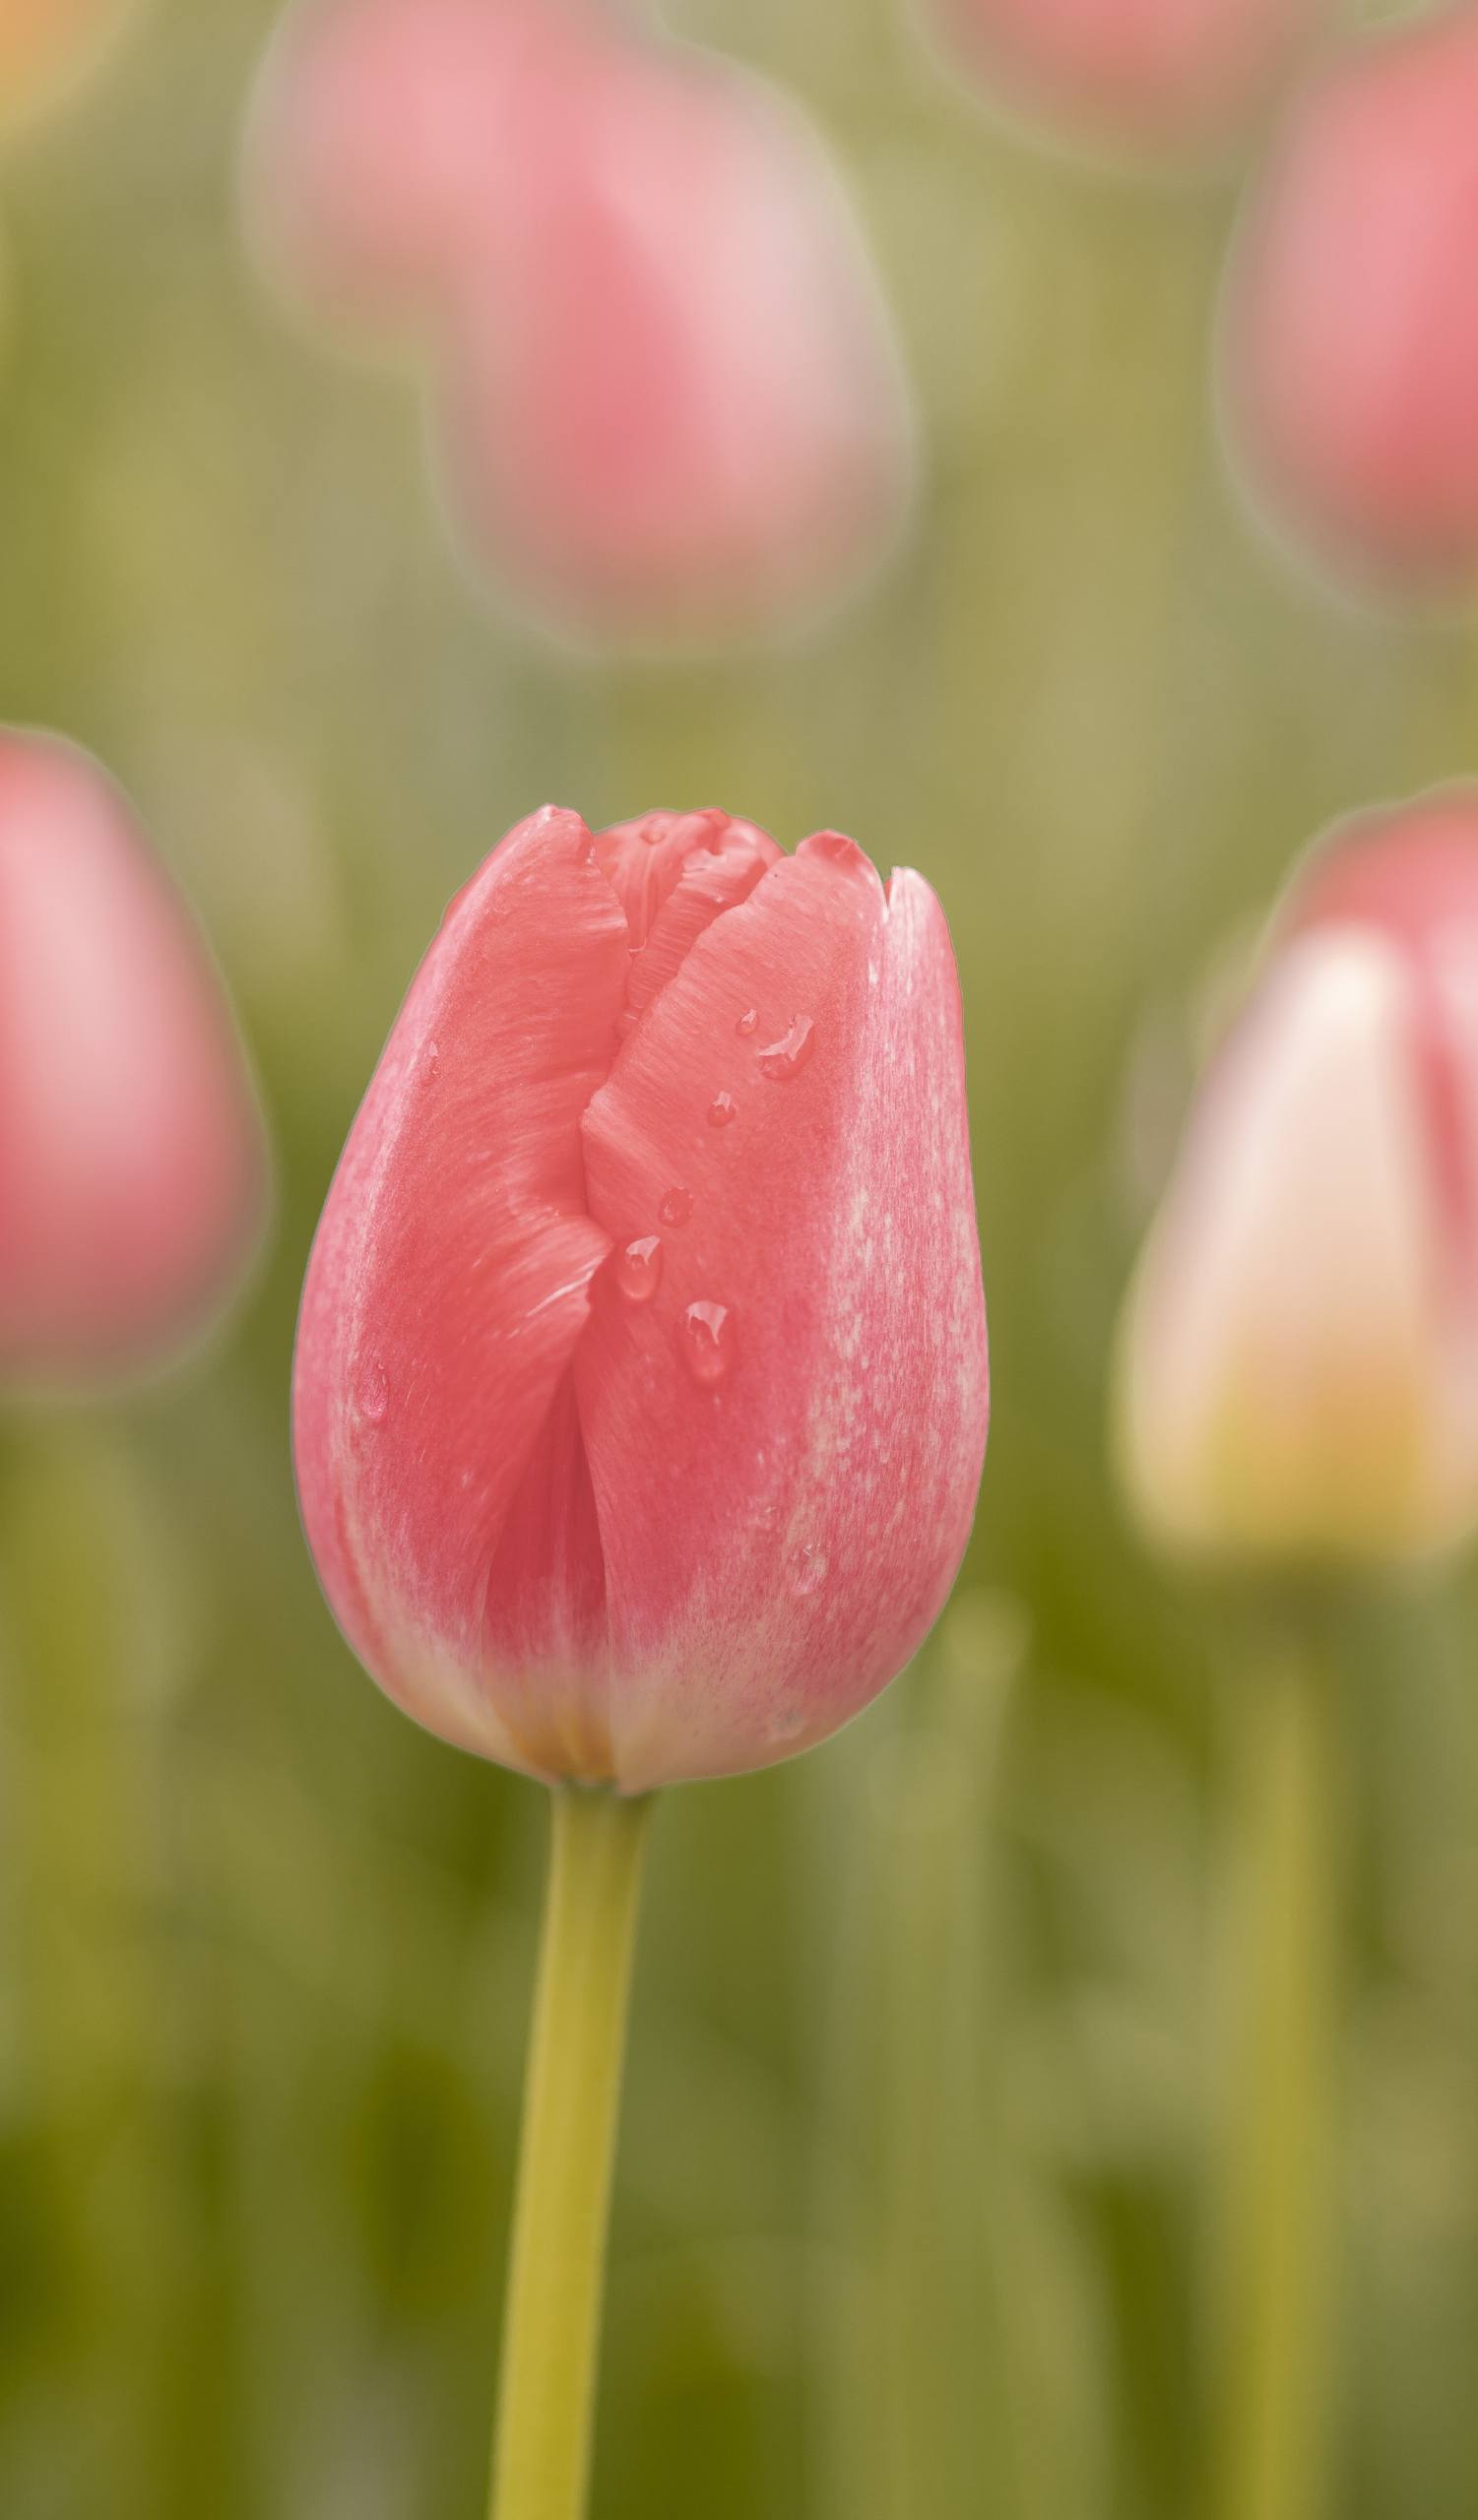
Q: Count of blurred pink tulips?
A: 6